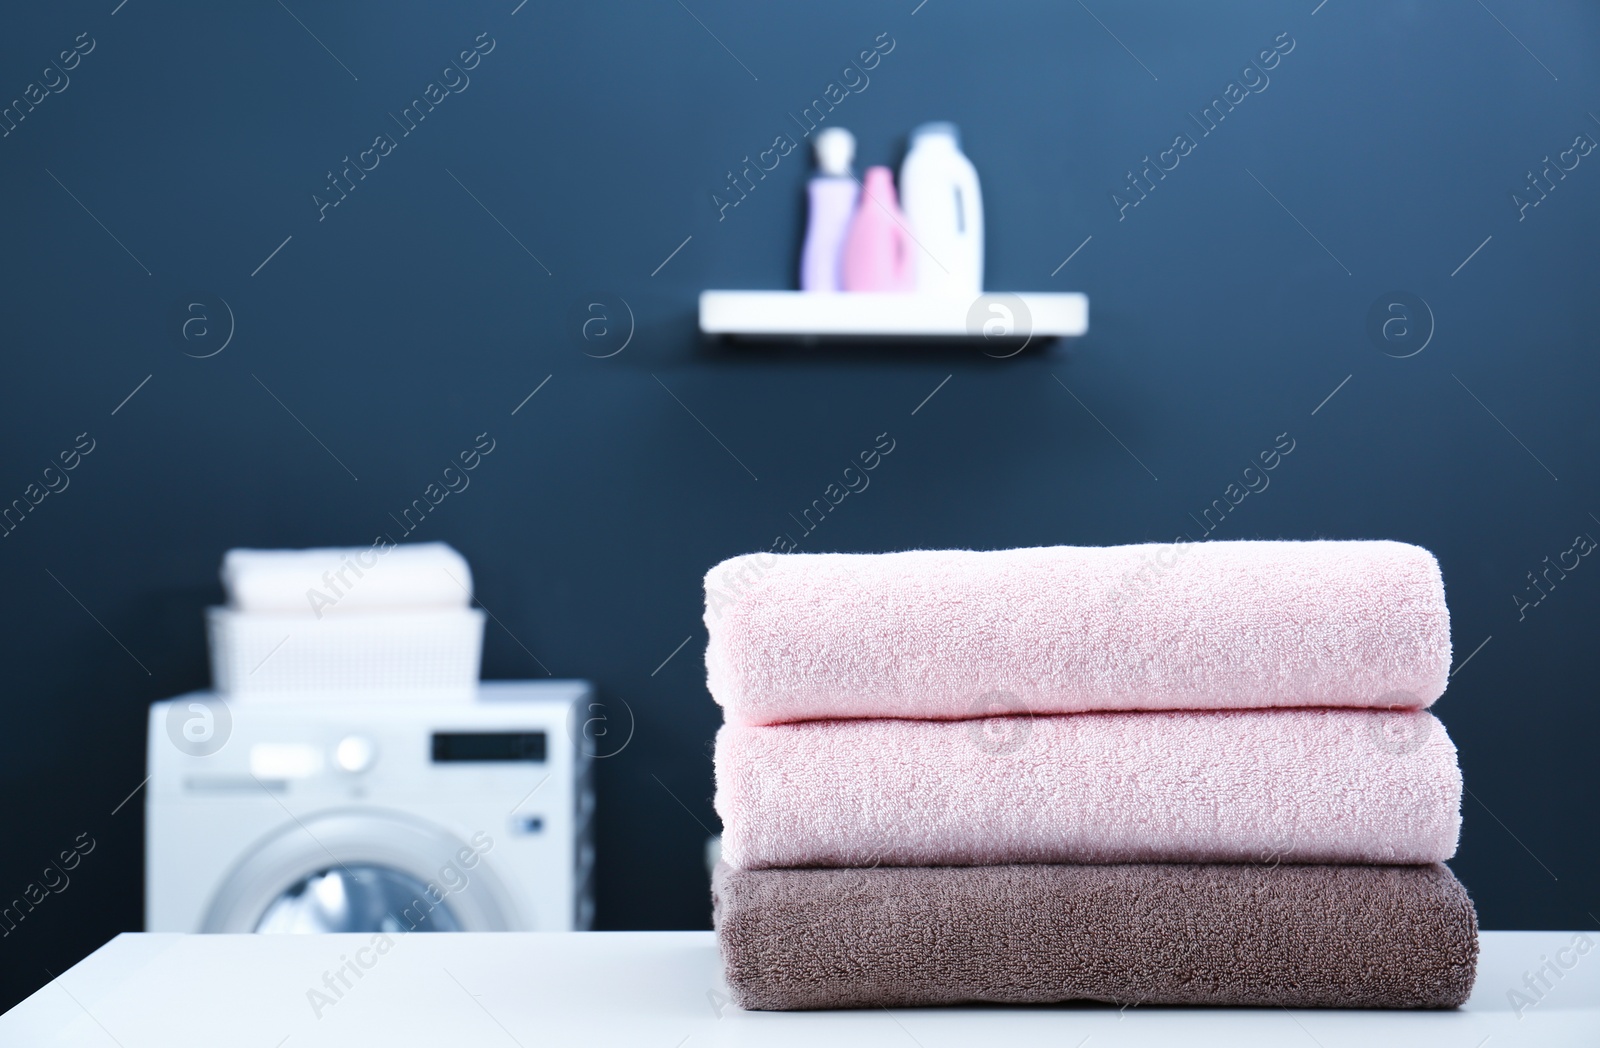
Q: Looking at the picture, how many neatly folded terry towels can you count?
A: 3